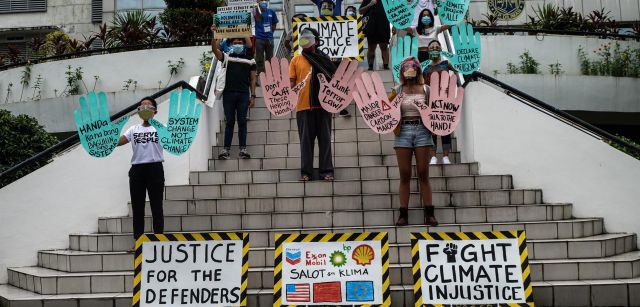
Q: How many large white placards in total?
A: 4